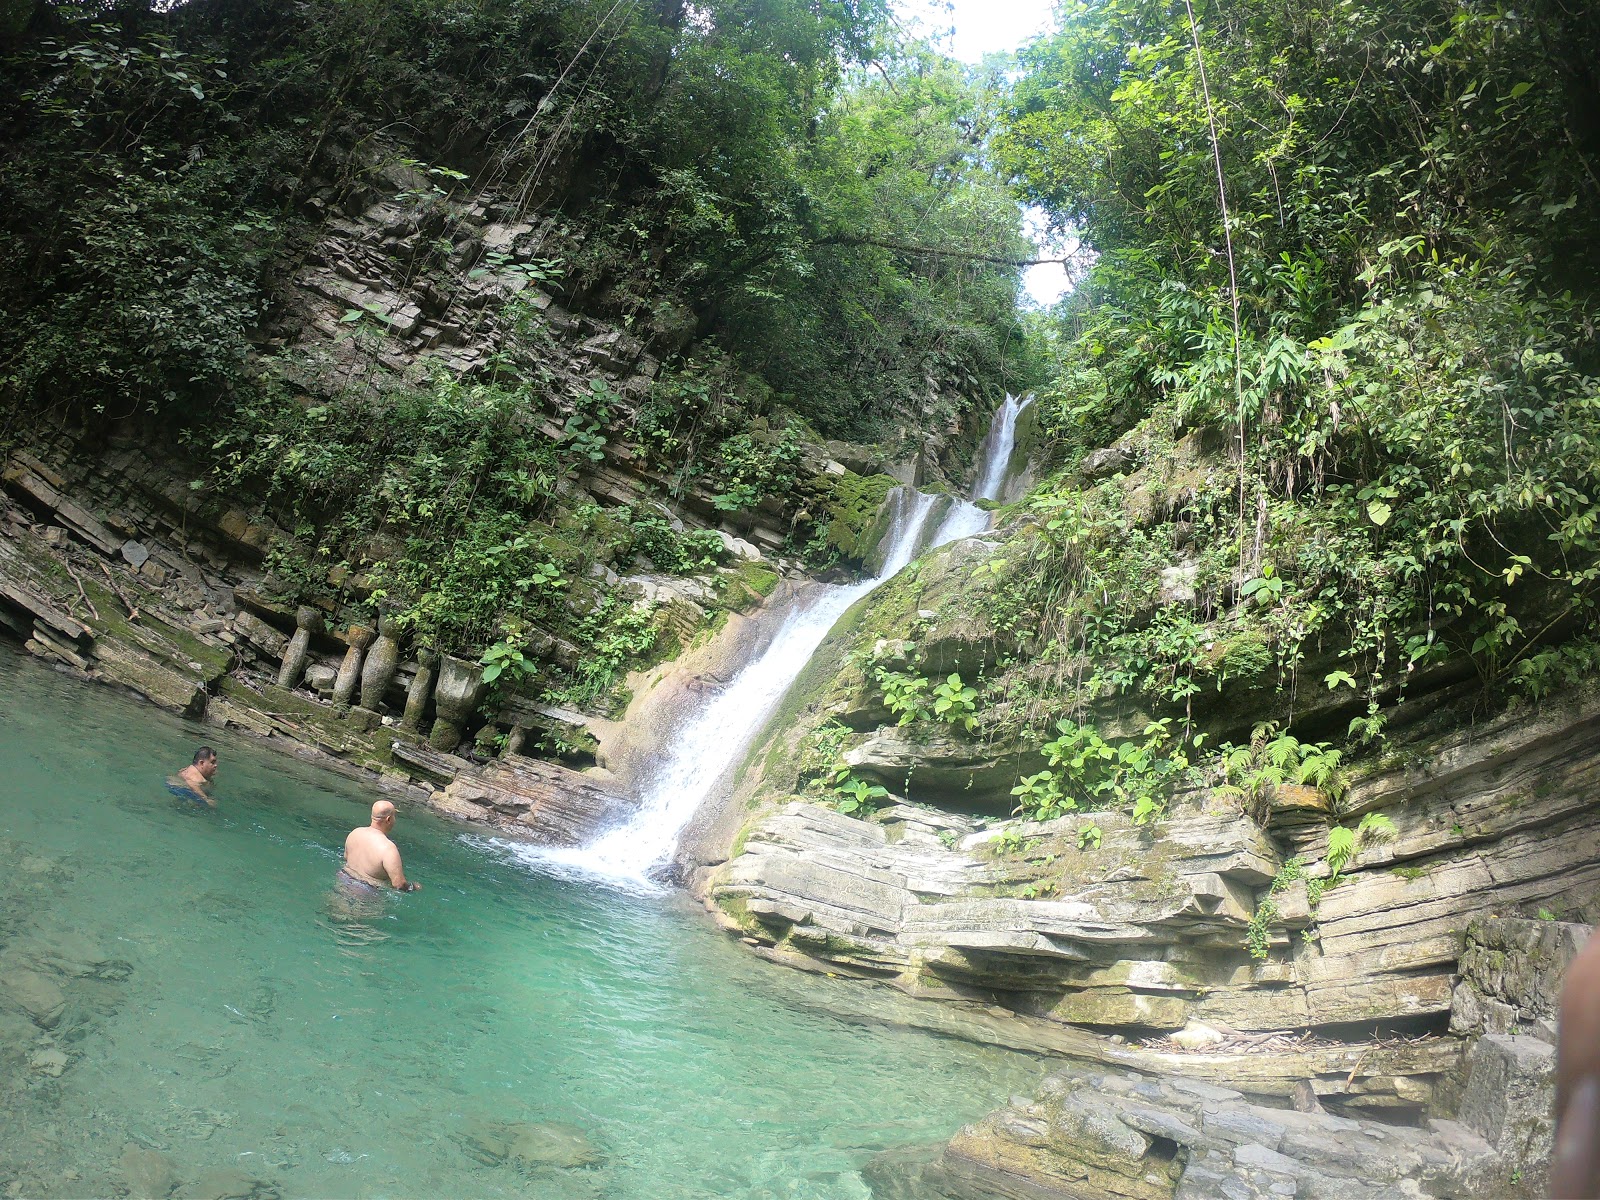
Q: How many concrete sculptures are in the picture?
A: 5